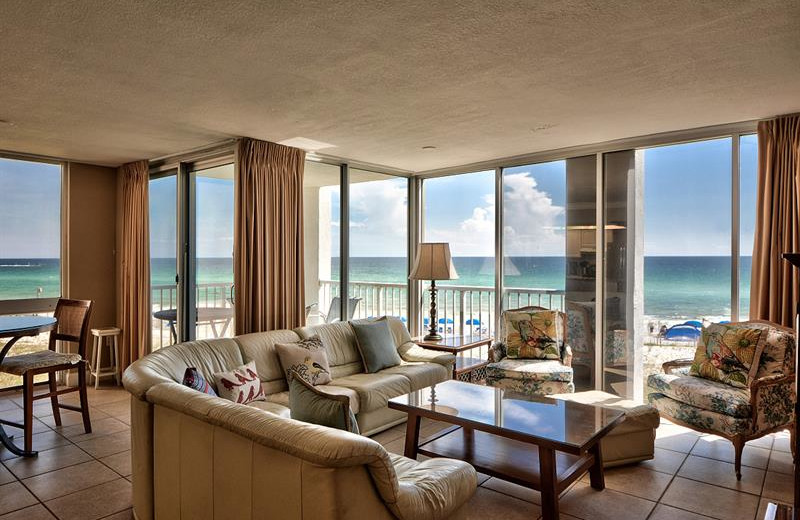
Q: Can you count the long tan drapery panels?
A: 3